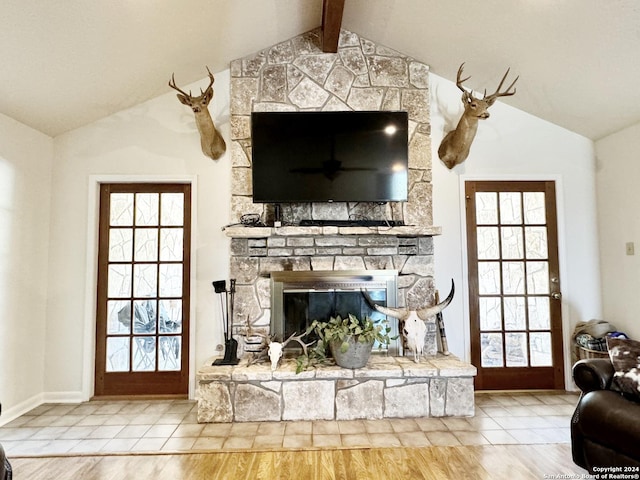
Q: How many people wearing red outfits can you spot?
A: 0